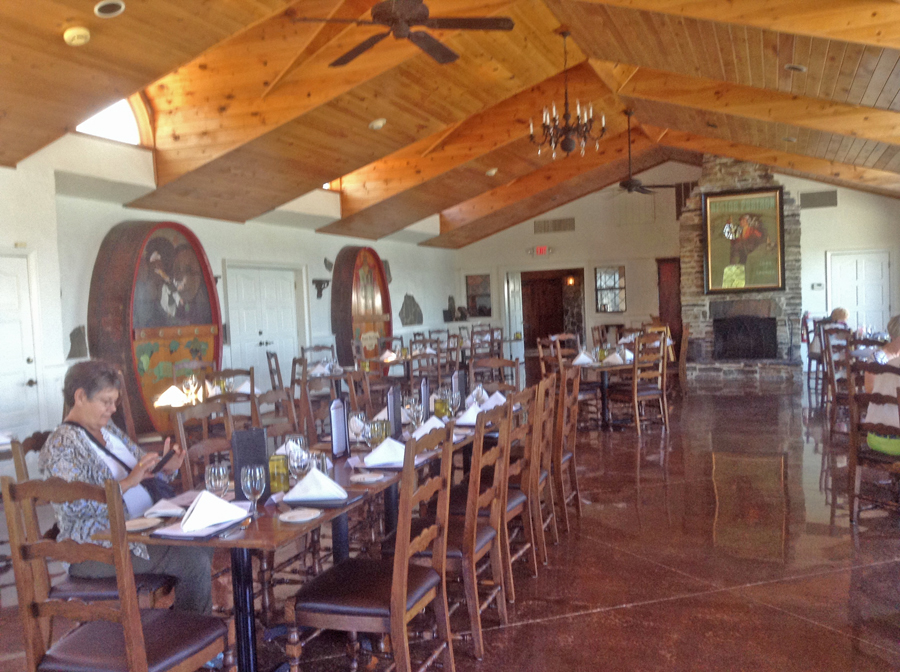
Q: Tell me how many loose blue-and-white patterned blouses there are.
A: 1